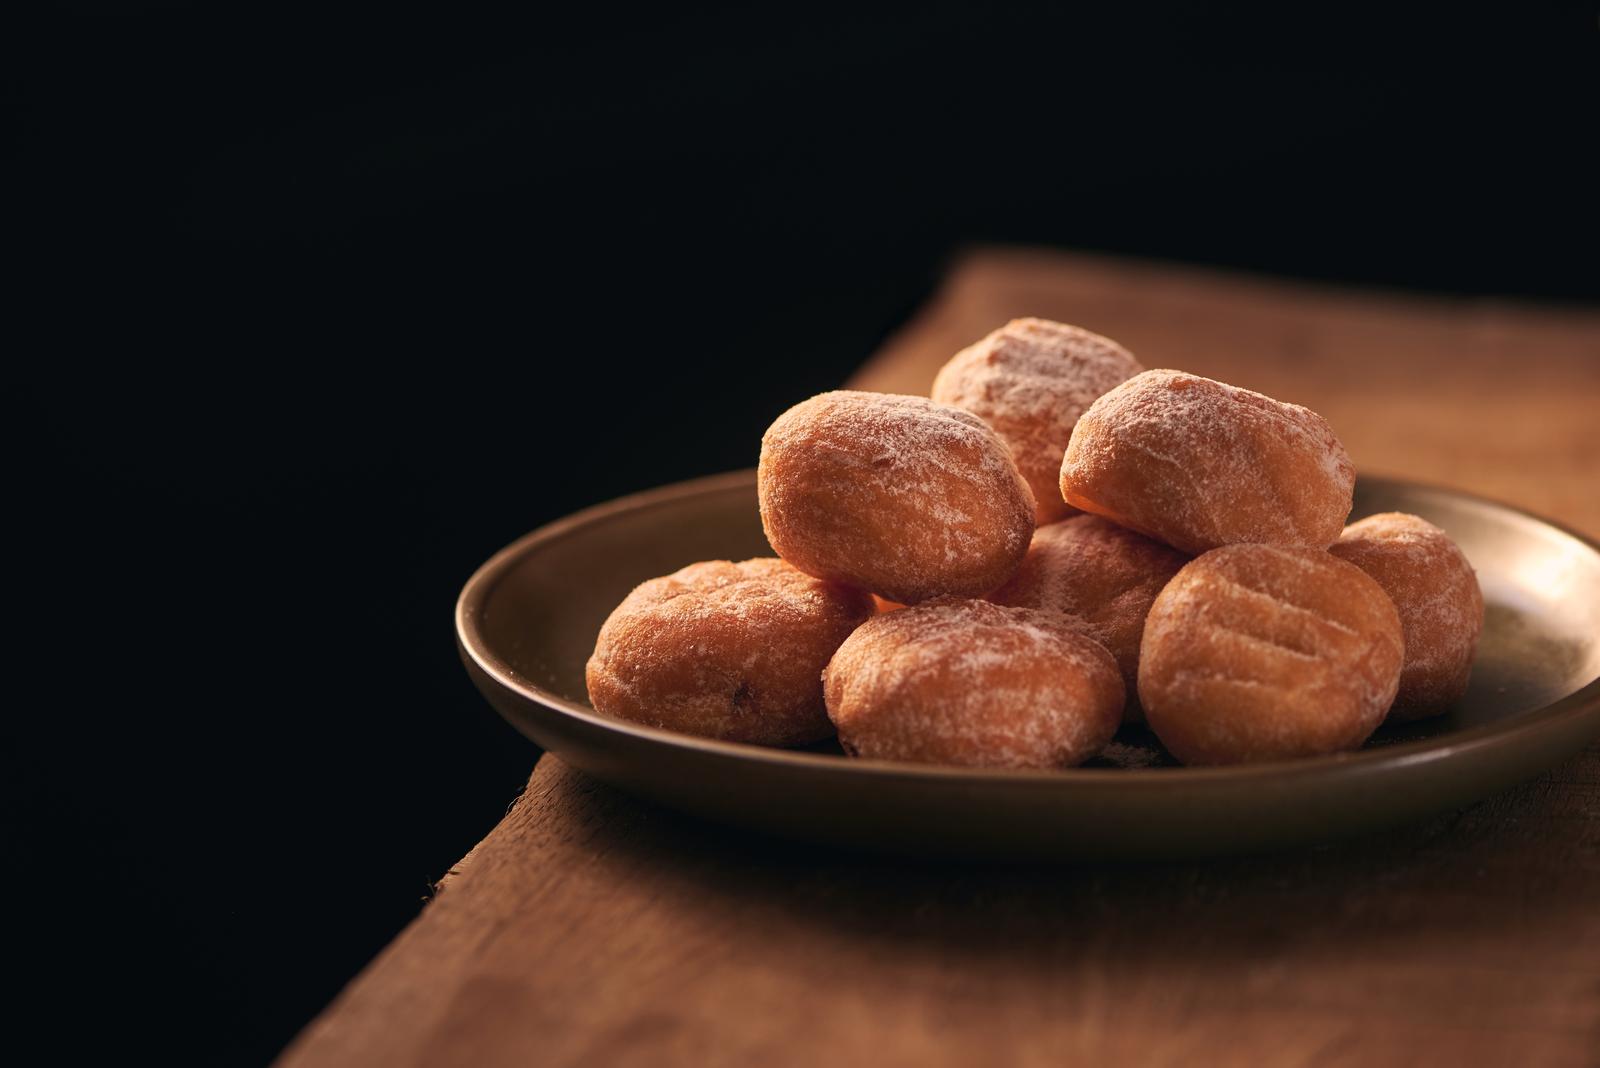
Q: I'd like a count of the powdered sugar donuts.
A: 8